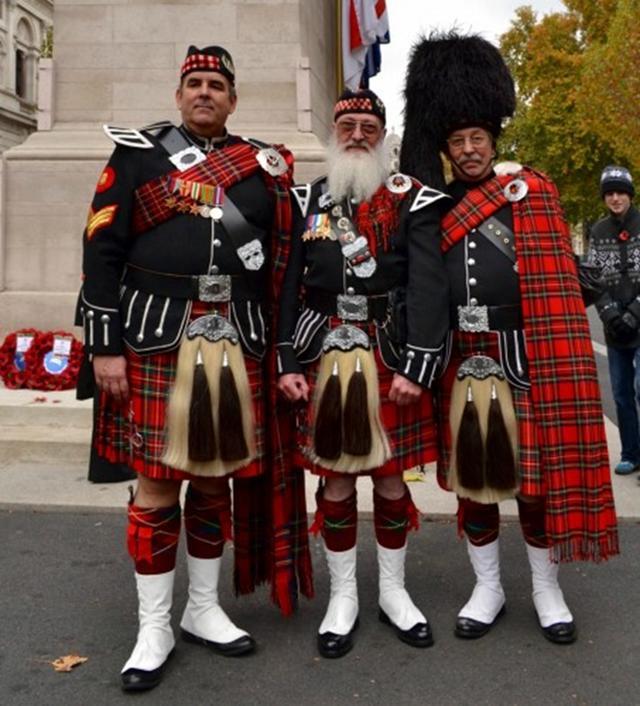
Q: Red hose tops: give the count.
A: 6